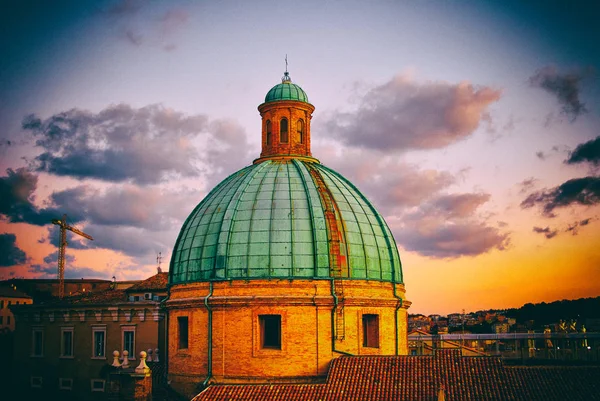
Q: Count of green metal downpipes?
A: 4